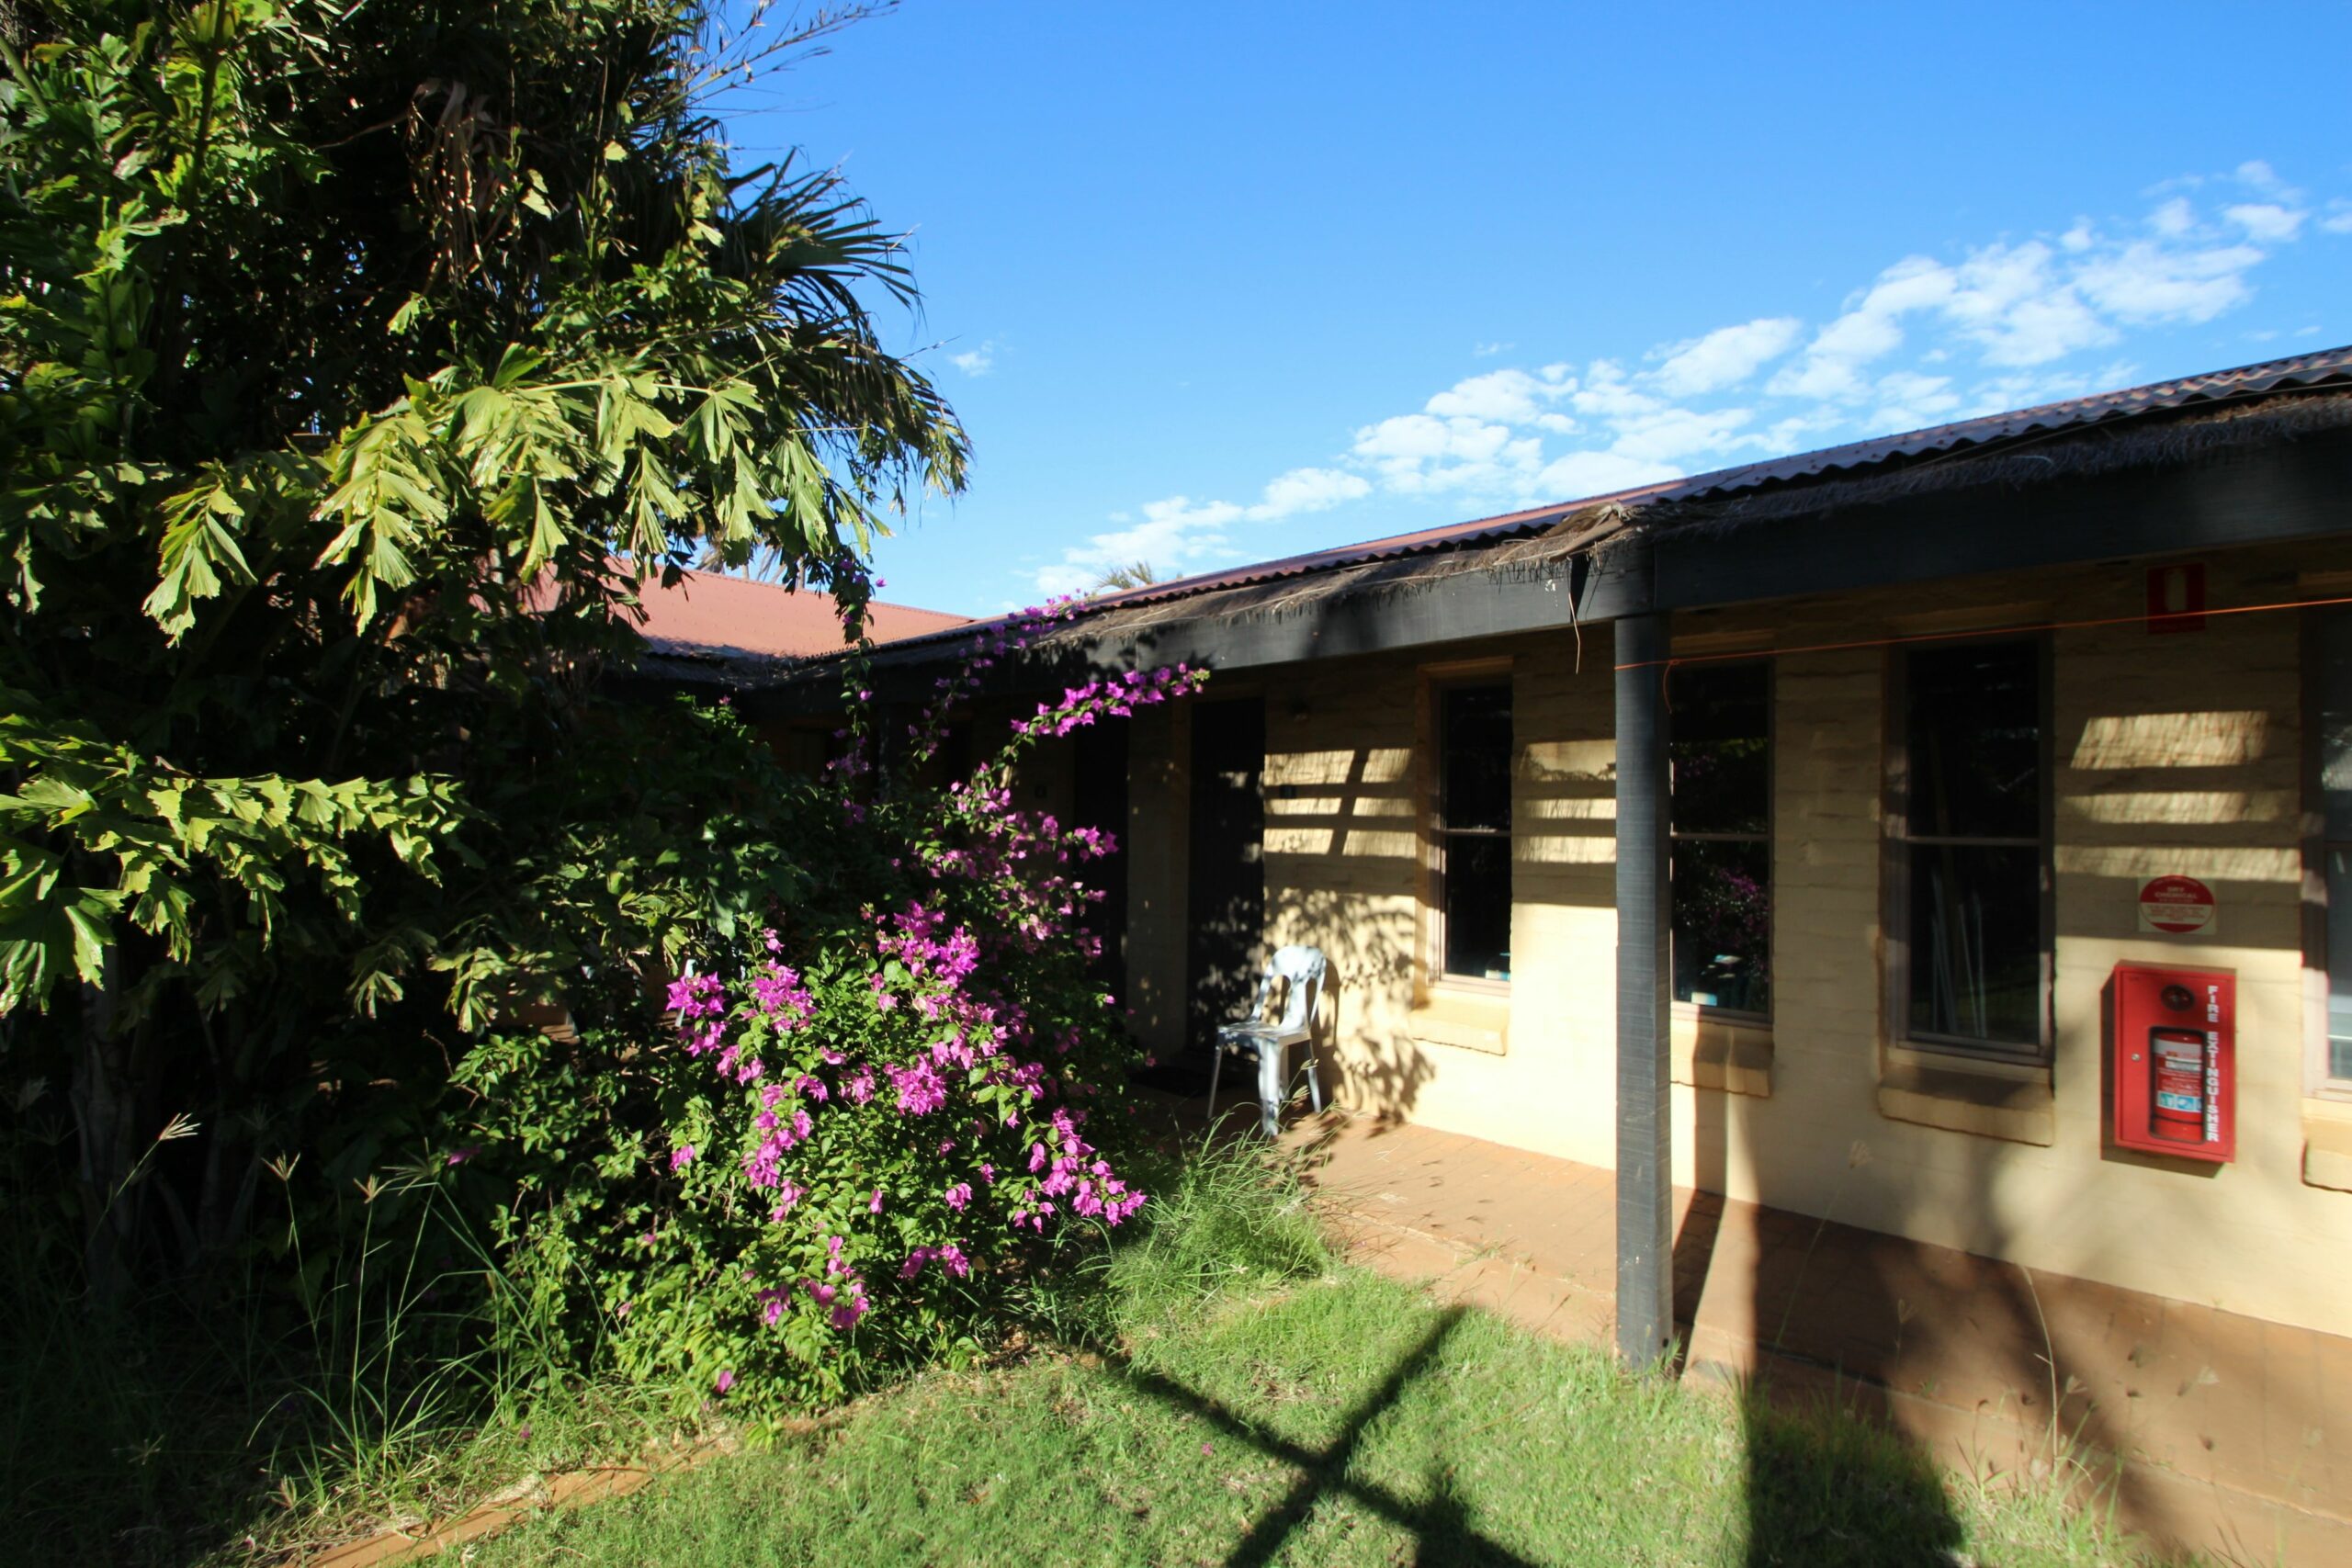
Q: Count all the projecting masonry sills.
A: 4